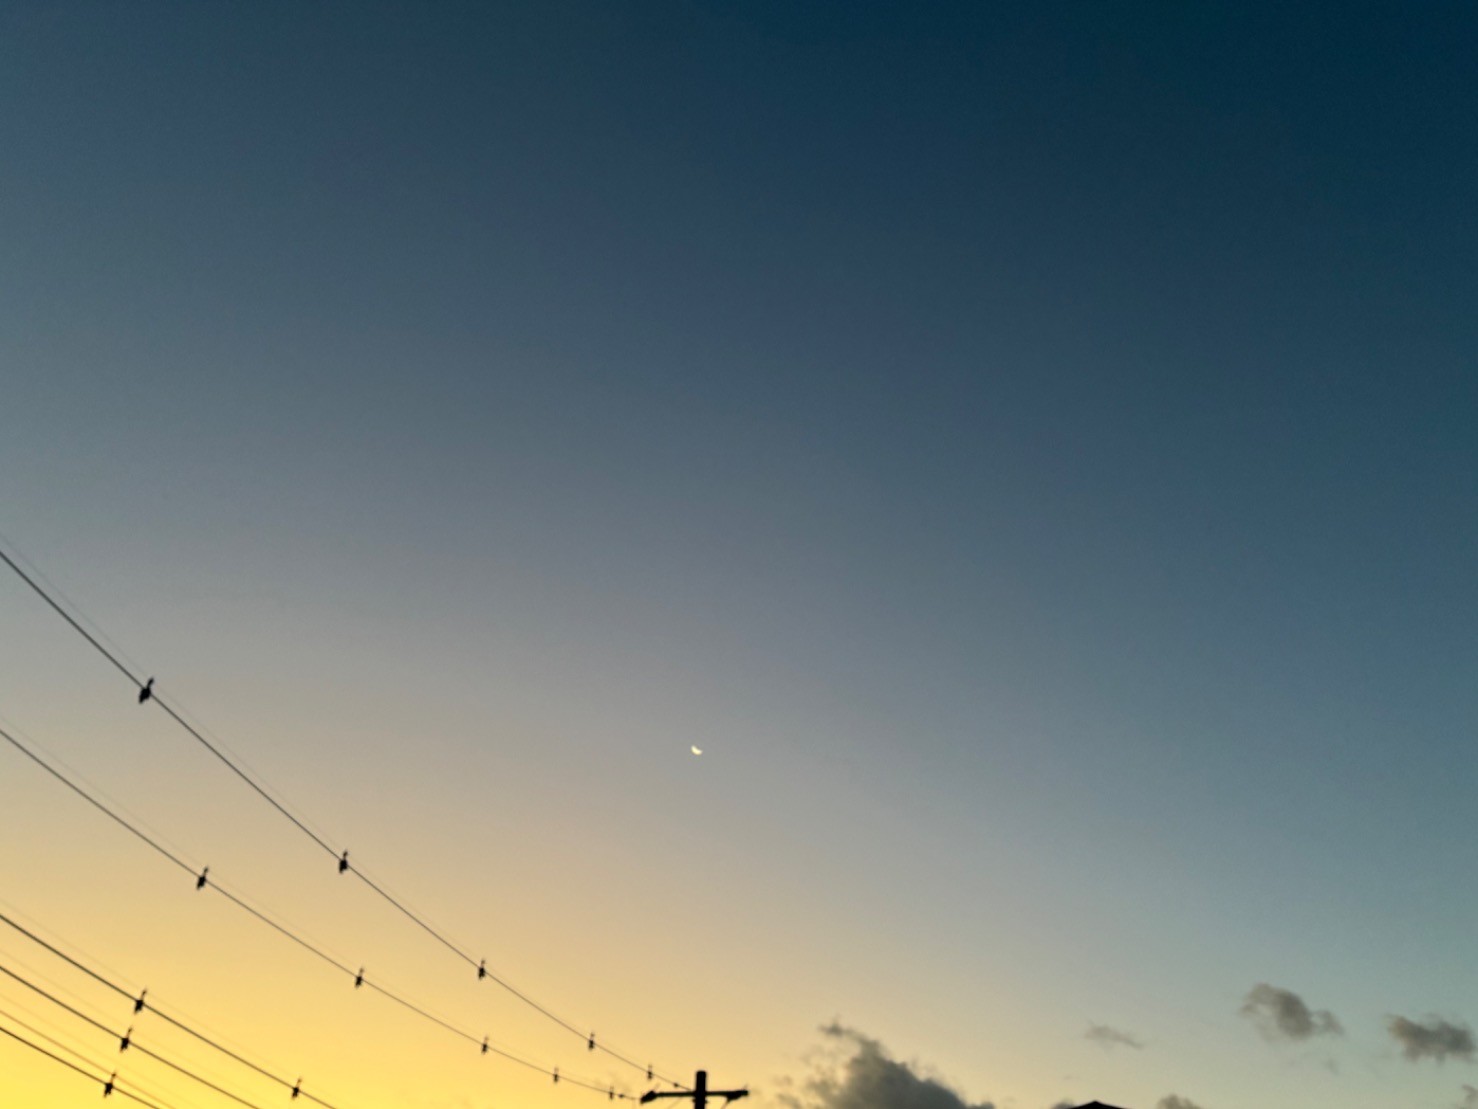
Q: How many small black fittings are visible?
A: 14